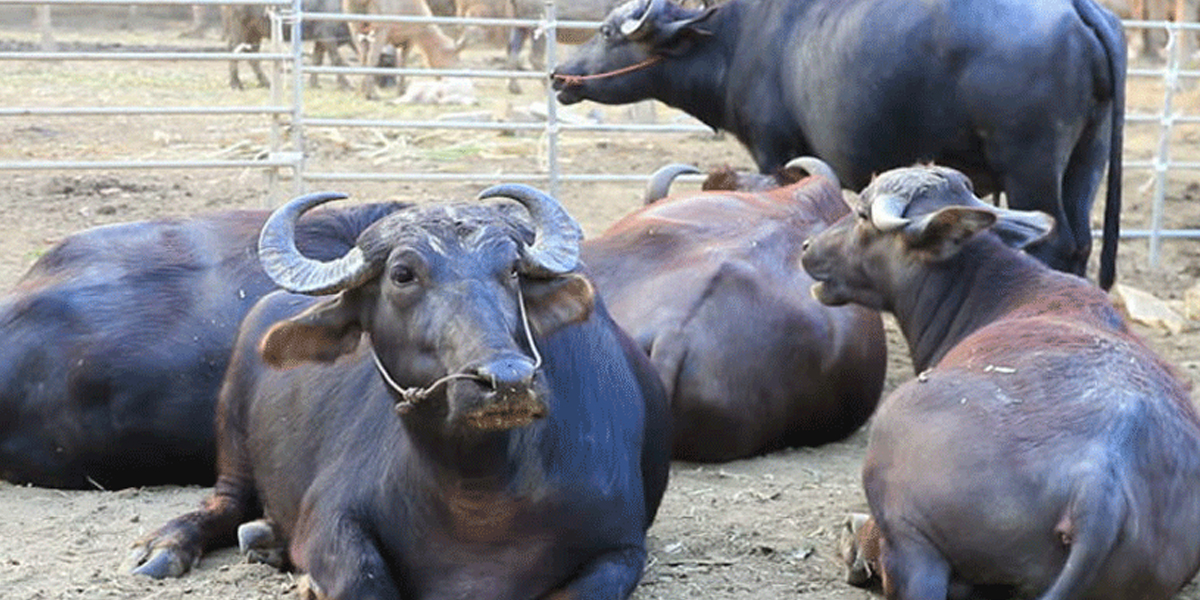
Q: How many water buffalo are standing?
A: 1